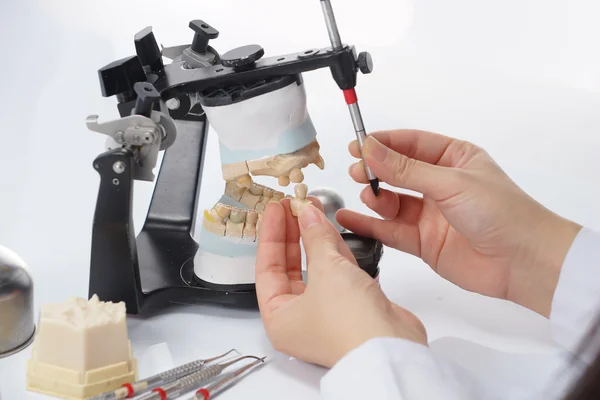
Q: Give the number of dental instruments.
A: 3